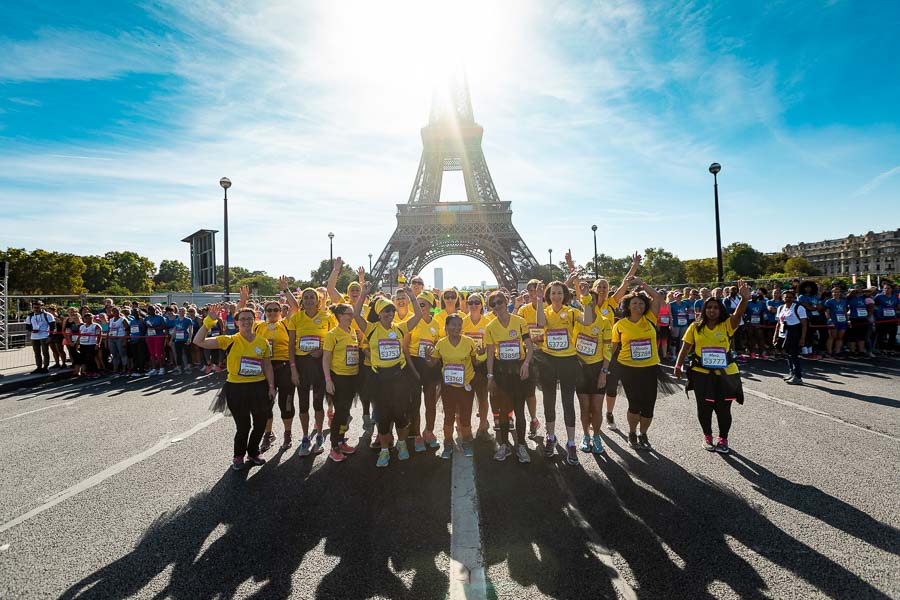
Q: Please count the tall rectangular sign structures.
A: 1